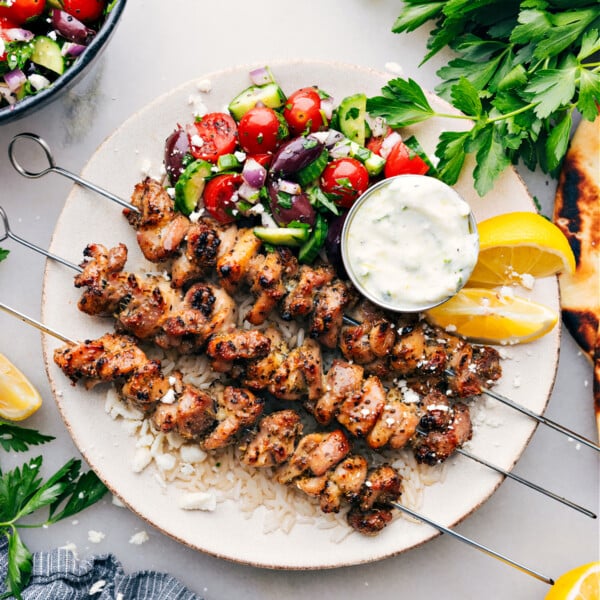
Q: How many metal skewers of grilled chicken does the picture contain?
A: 3